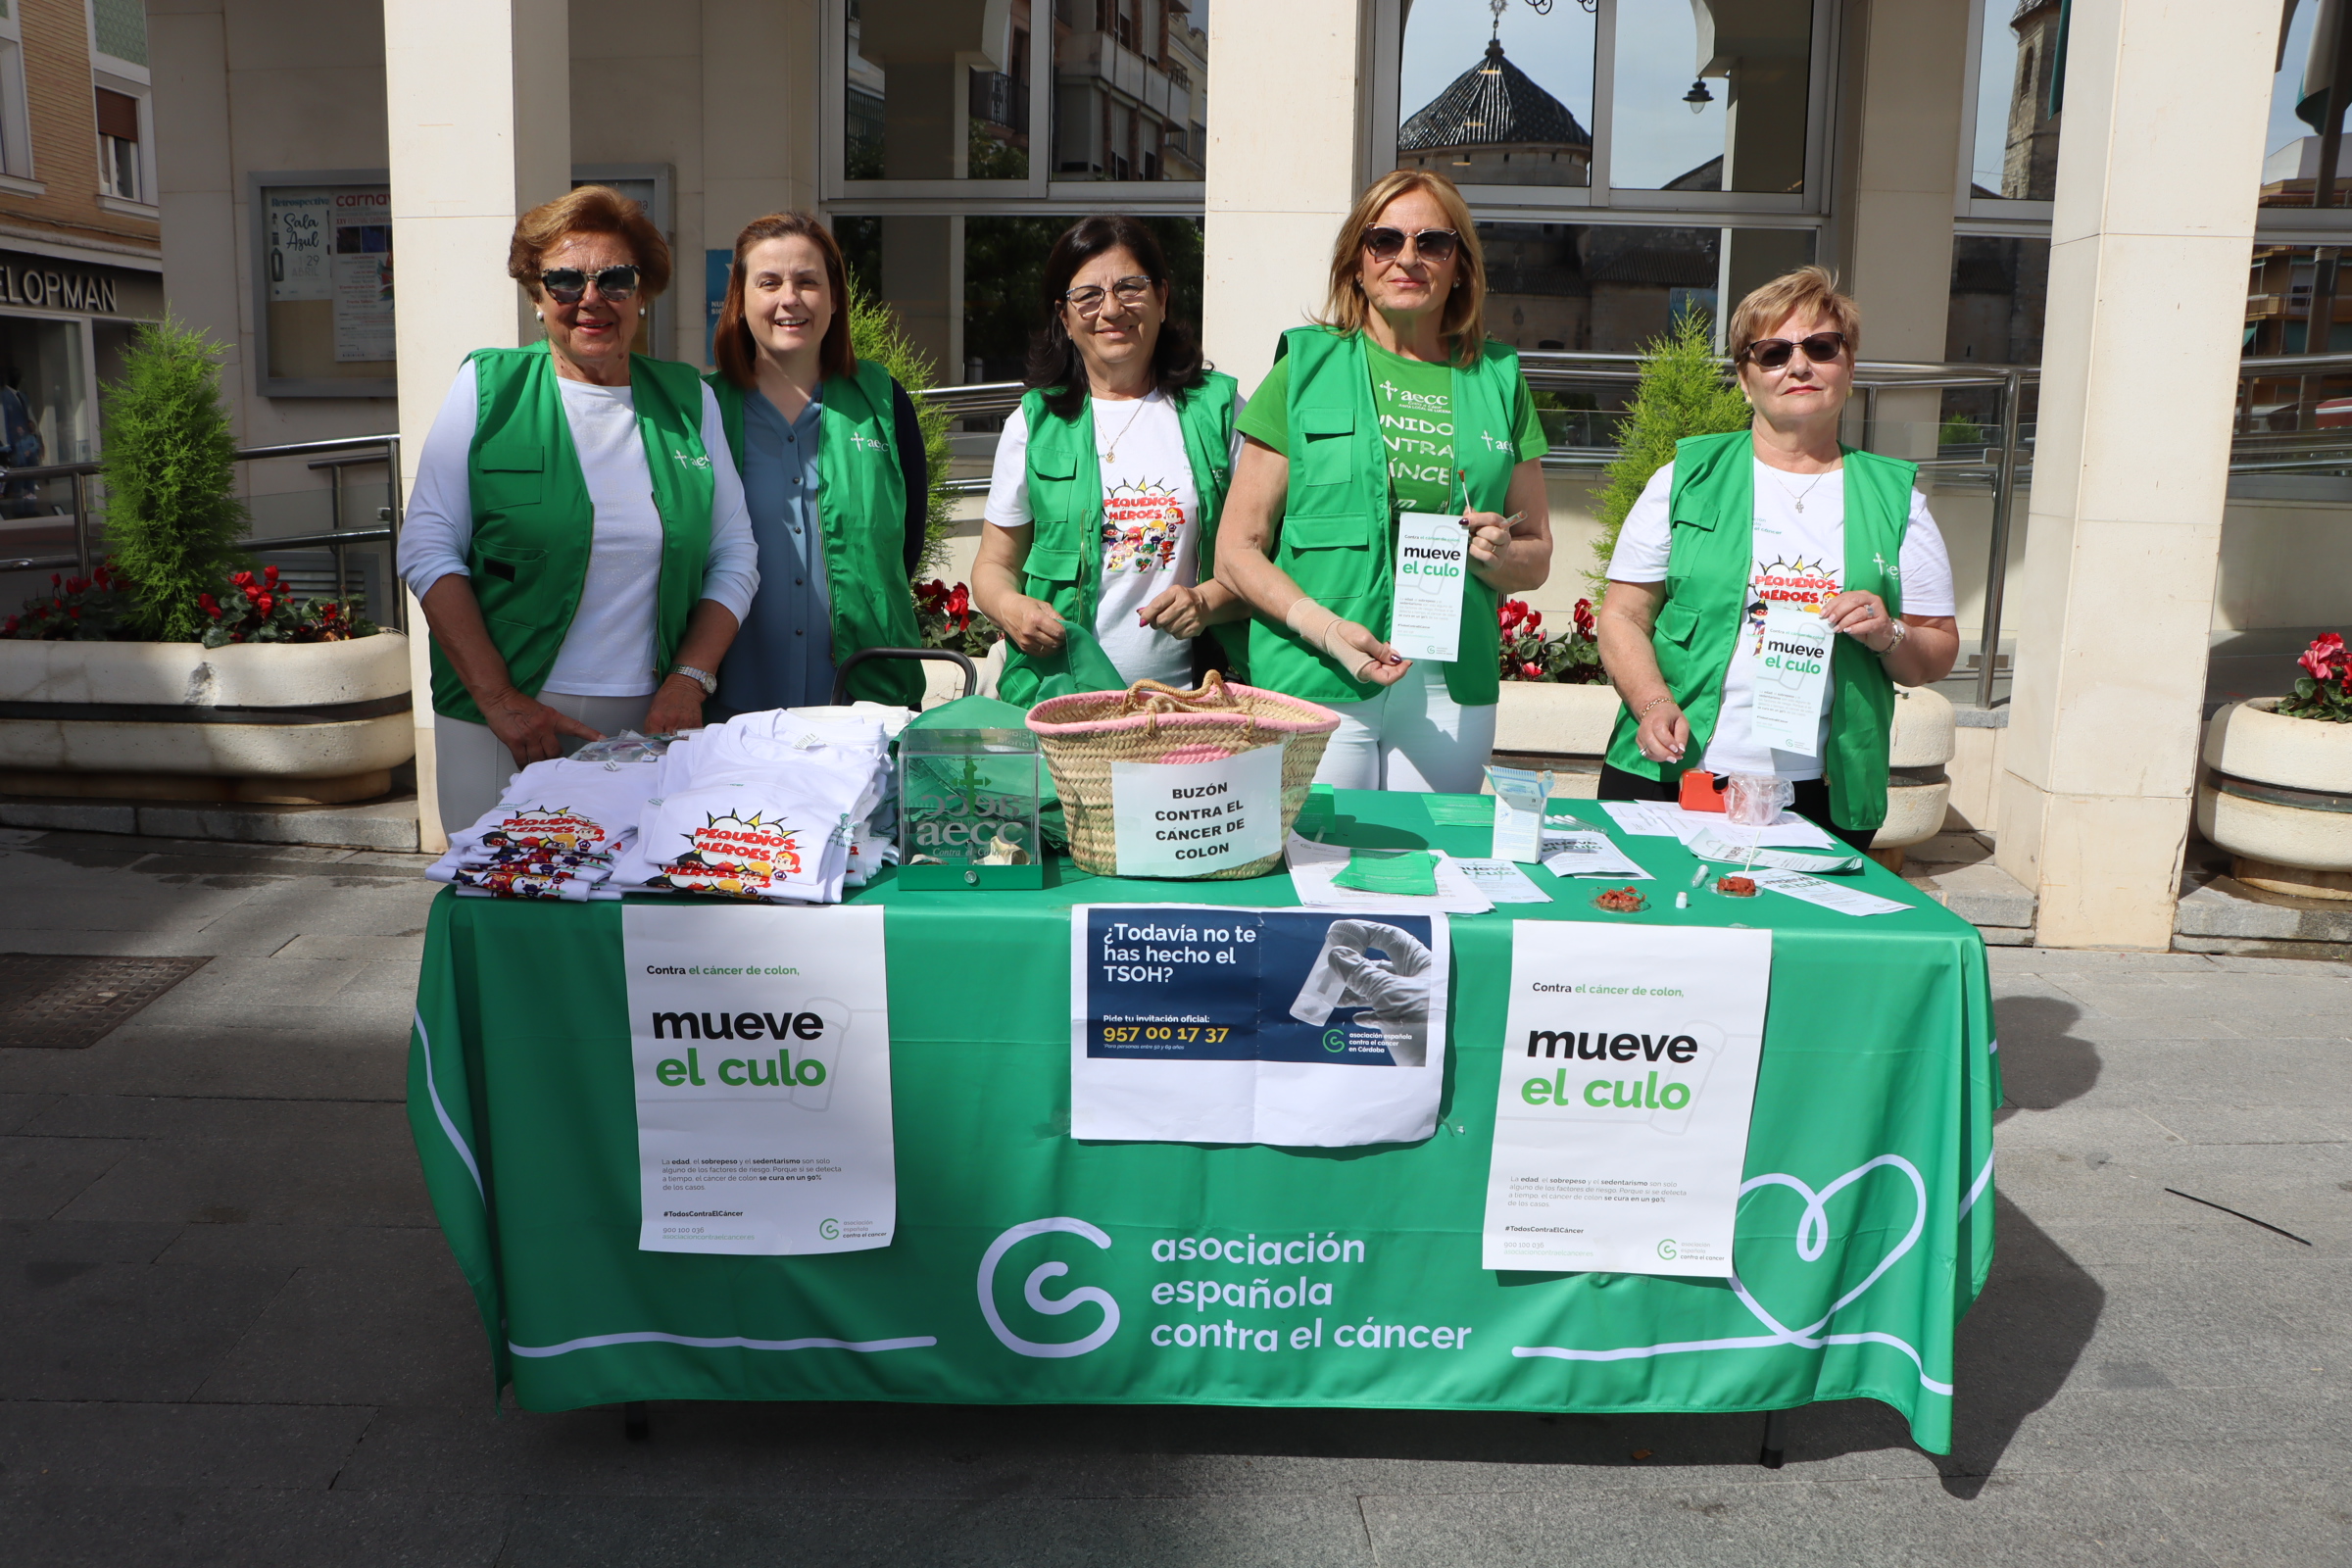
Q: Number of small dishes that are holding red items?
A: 2